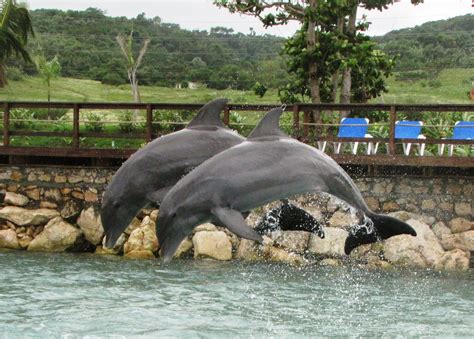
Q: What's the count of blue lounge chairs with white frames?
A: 3